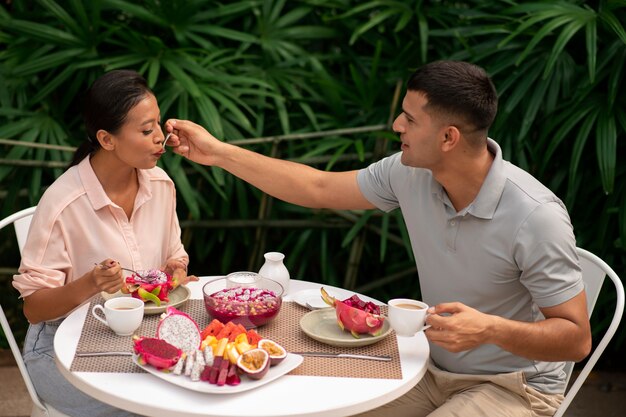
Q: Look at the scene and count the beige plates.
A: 2